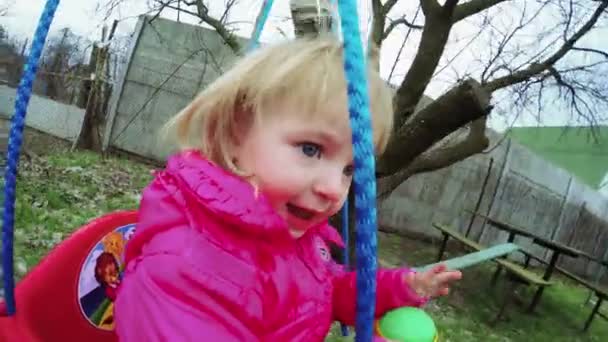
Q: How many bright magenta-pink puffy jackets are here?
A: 1